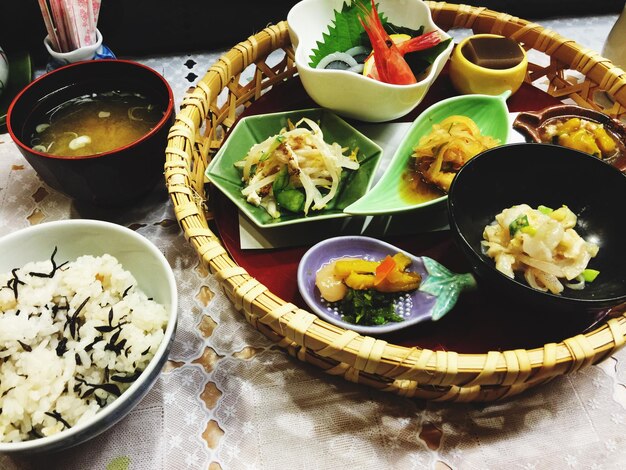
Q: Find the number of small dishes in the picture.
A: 7